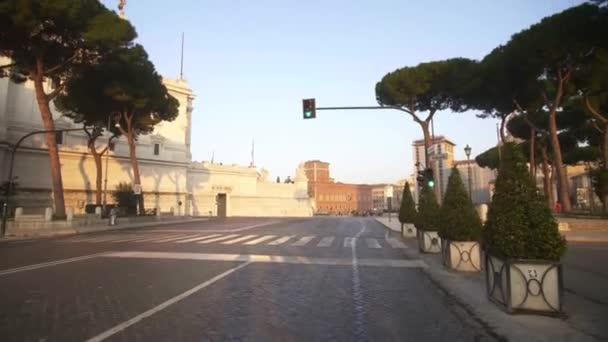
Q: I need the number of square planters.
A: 4